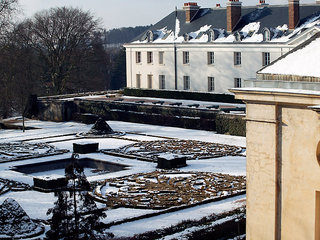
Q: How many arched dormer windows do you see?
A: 5